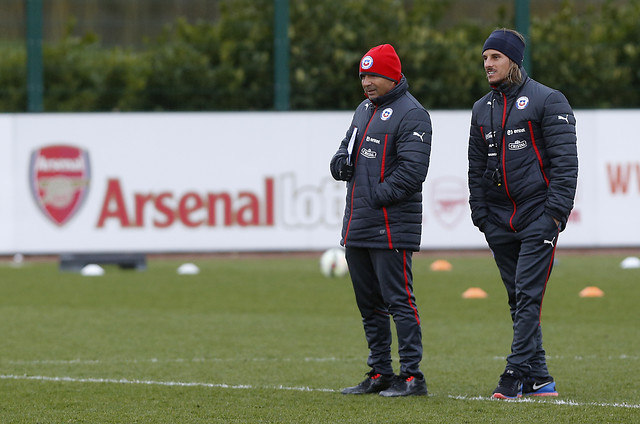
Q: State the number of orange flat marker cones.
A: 3